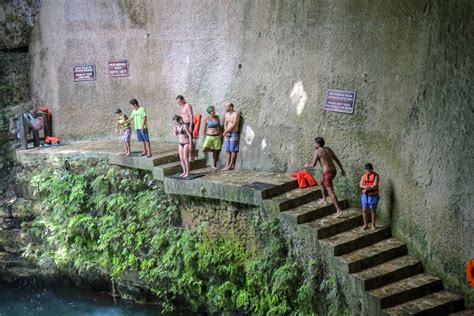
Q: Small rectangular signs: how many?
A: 3